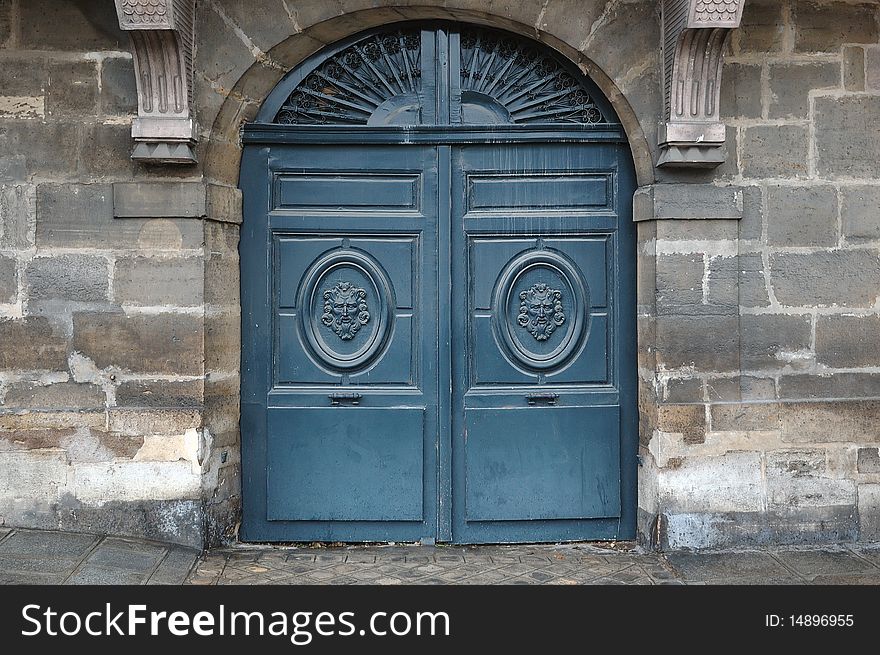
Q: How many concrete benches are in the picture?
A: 0